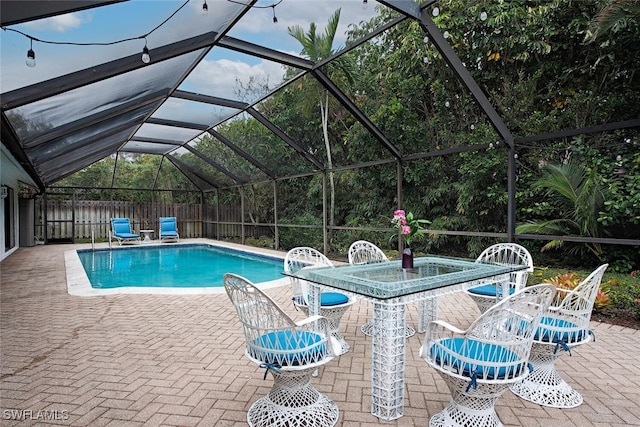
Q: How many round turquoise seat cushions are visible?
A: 5